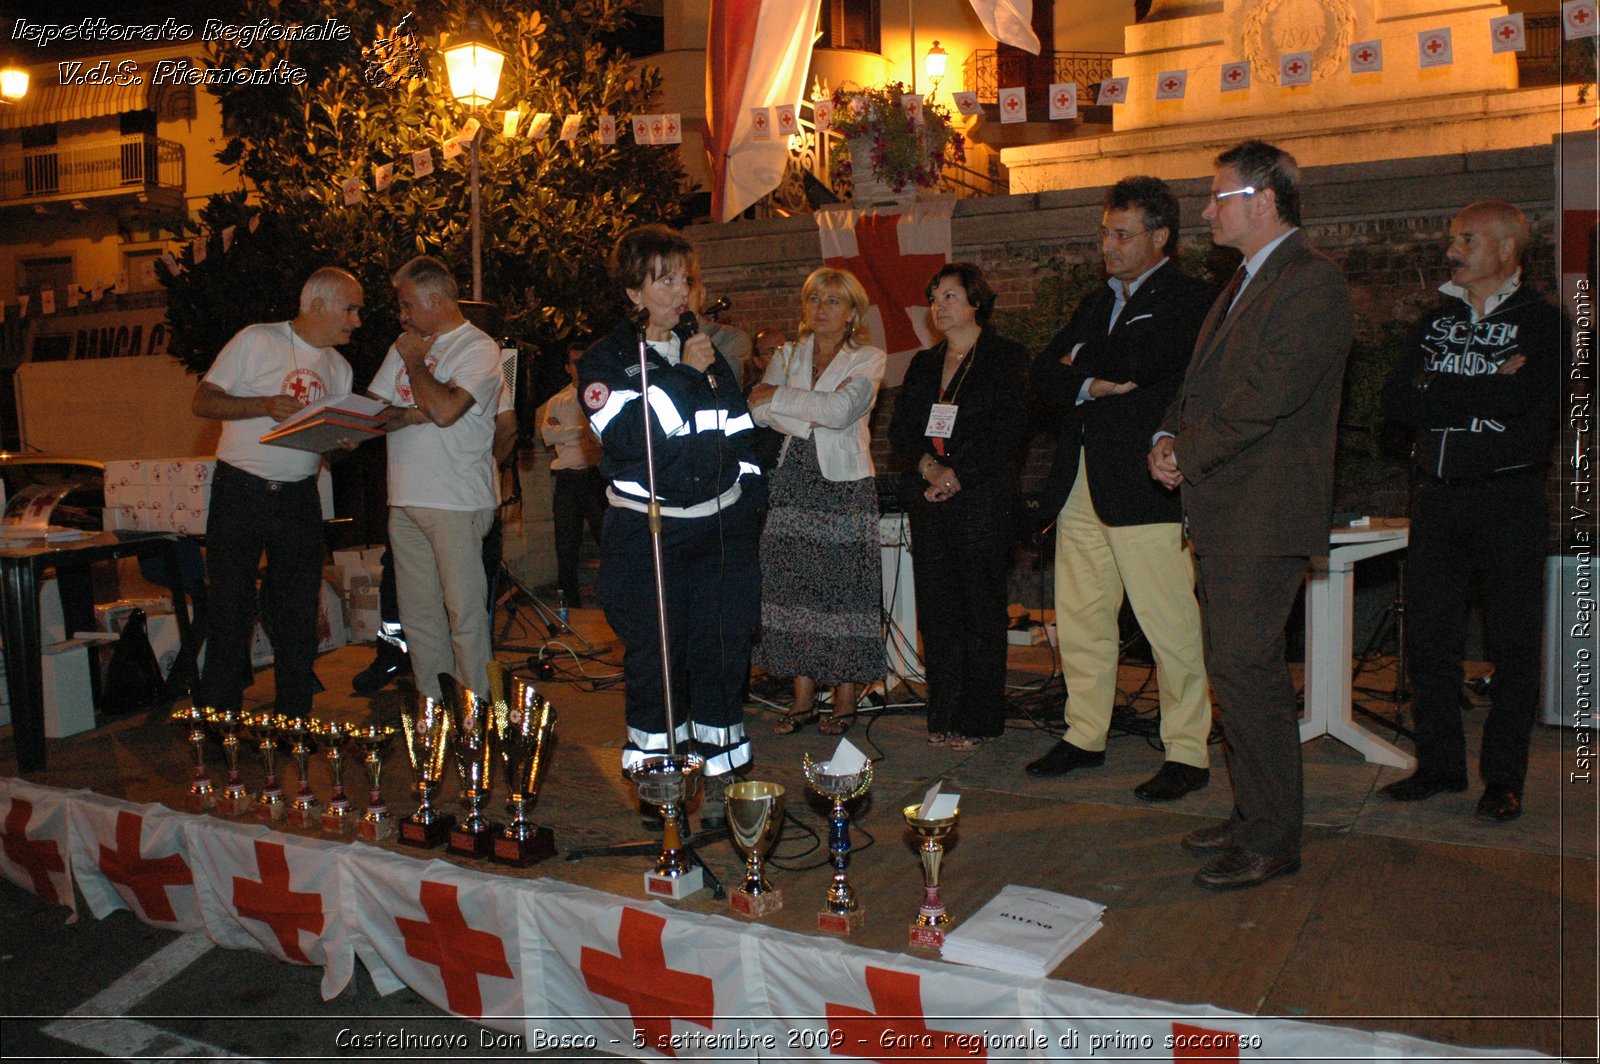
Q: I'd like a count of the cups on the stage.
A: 13